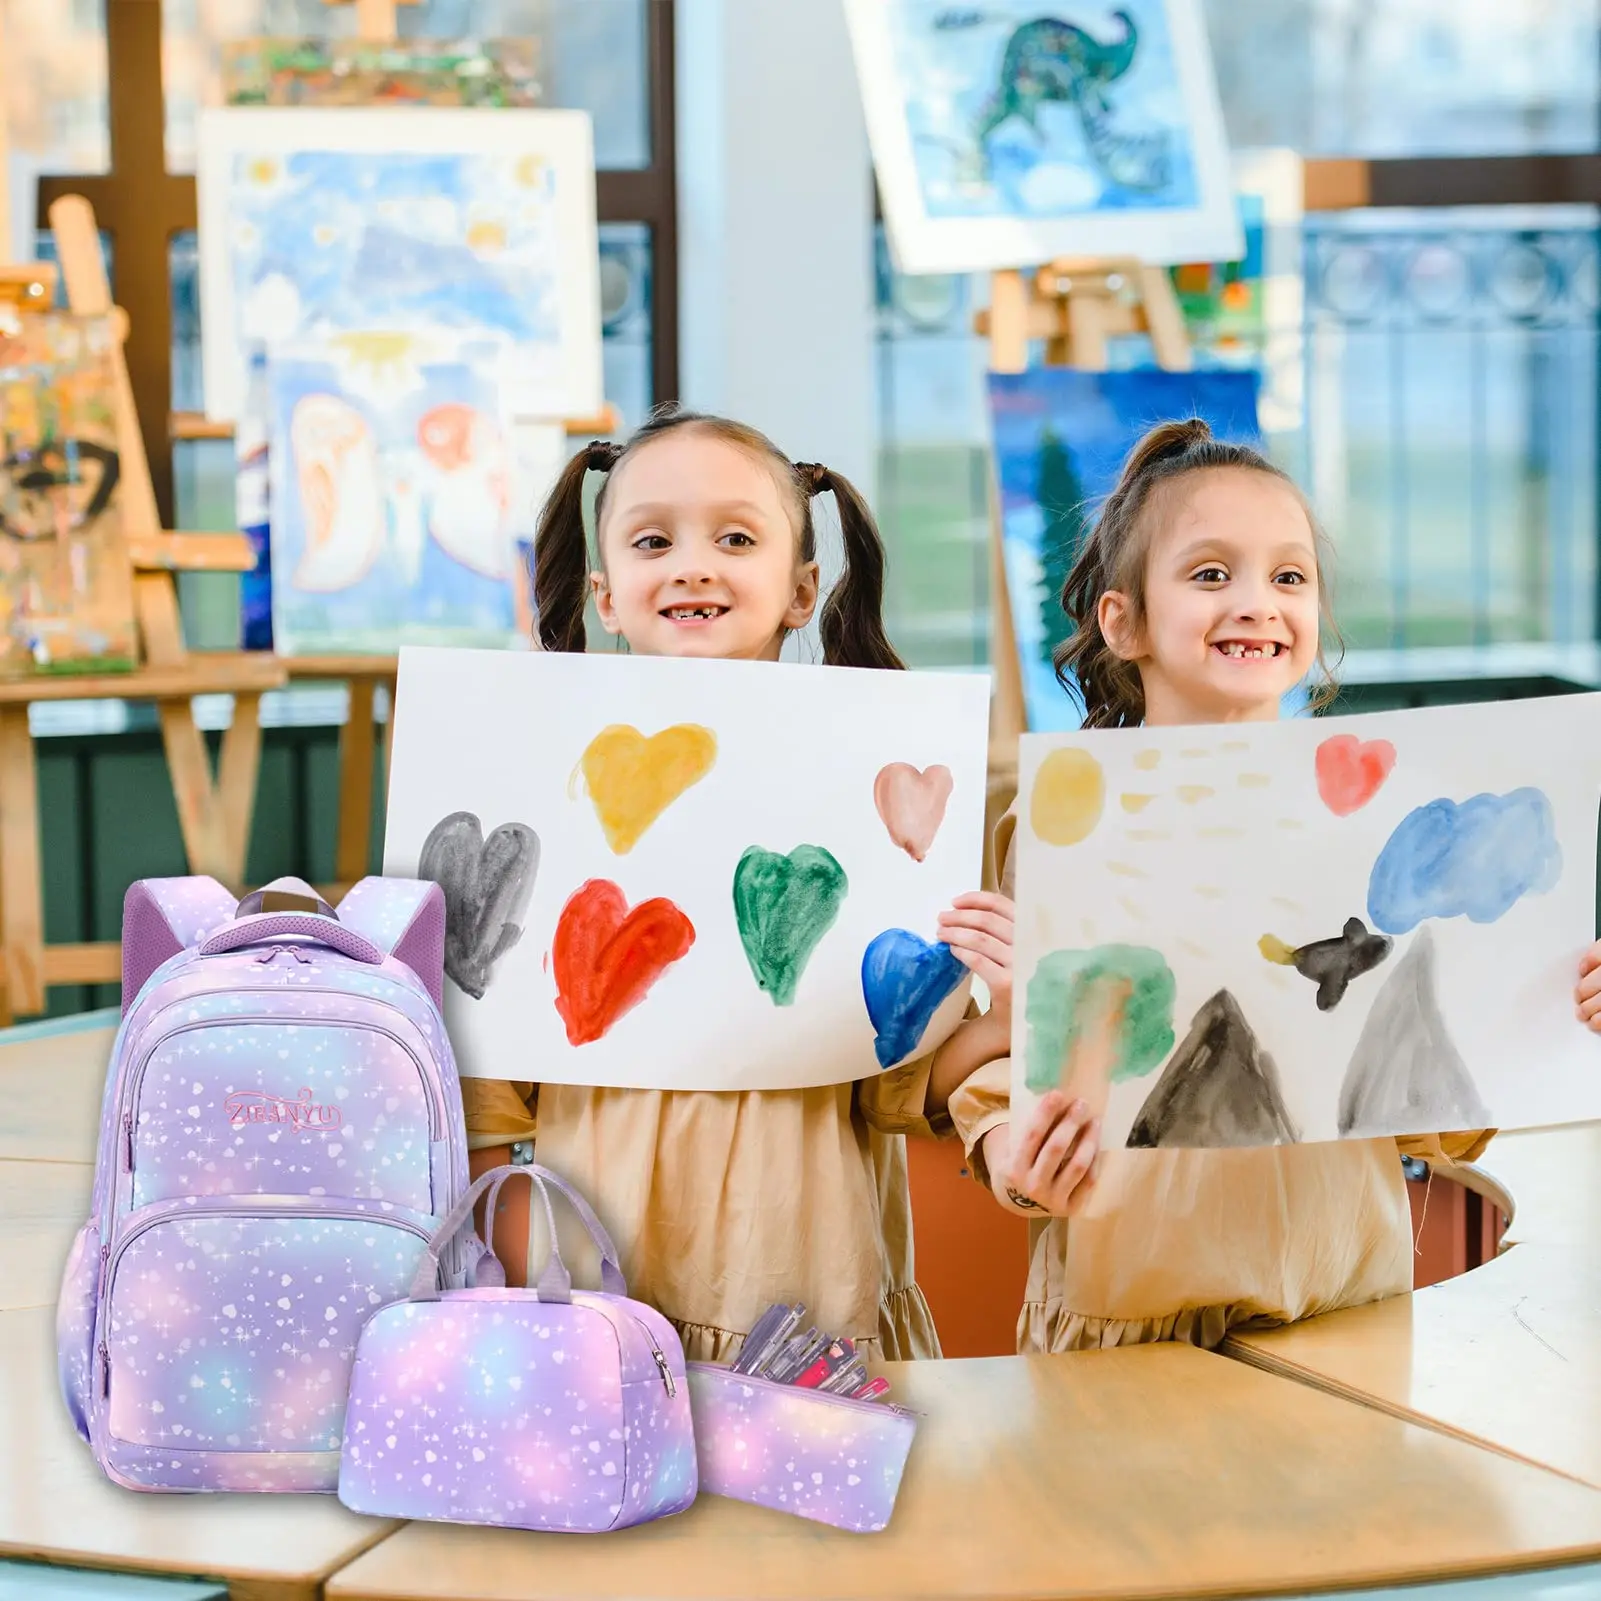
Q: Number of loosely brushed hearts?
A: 7